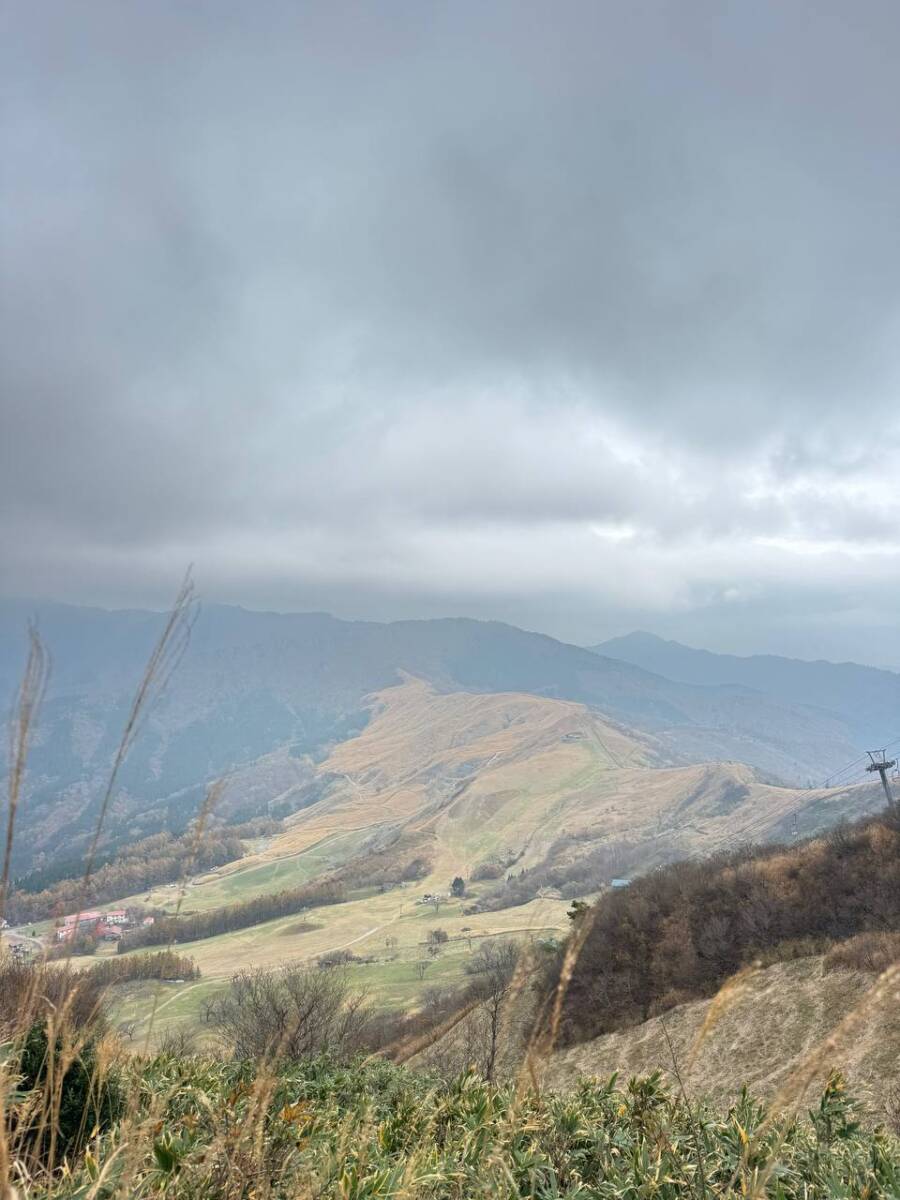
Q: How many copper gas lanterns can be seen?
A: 0